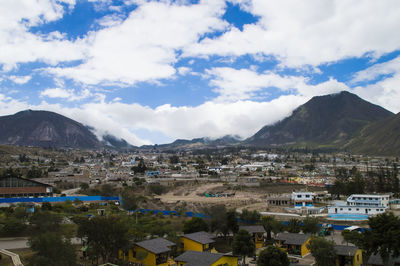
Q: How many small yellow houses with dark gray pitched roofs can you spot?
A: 6